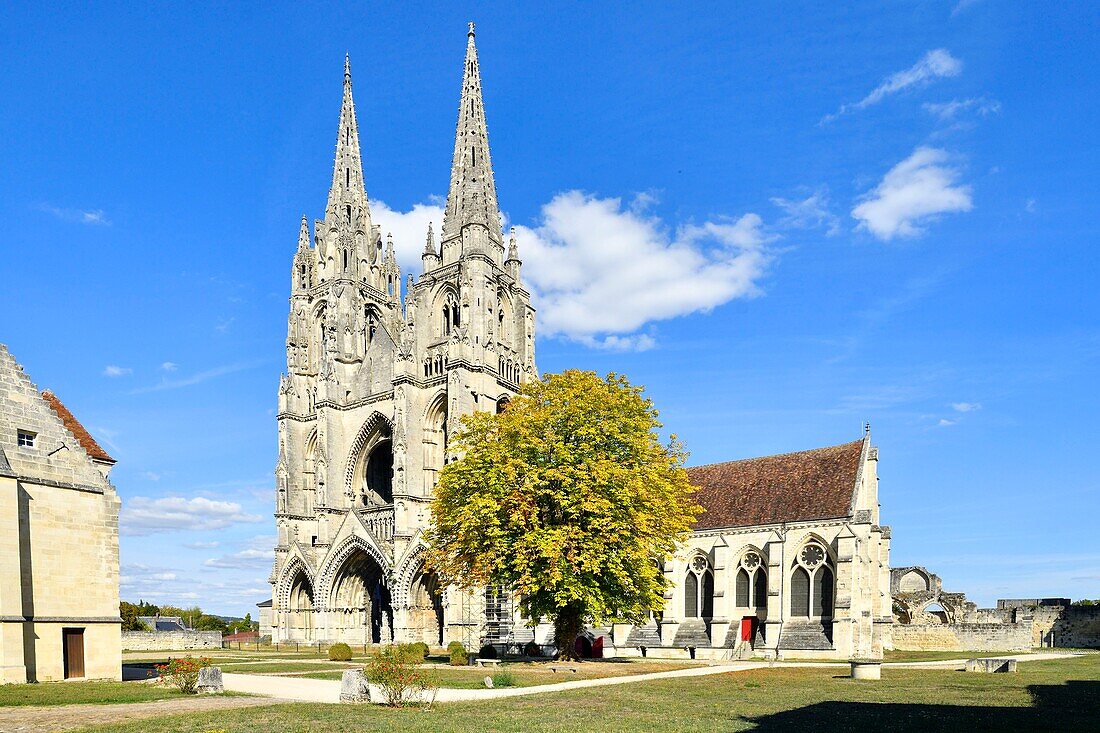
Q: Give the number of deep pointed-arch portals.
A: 3